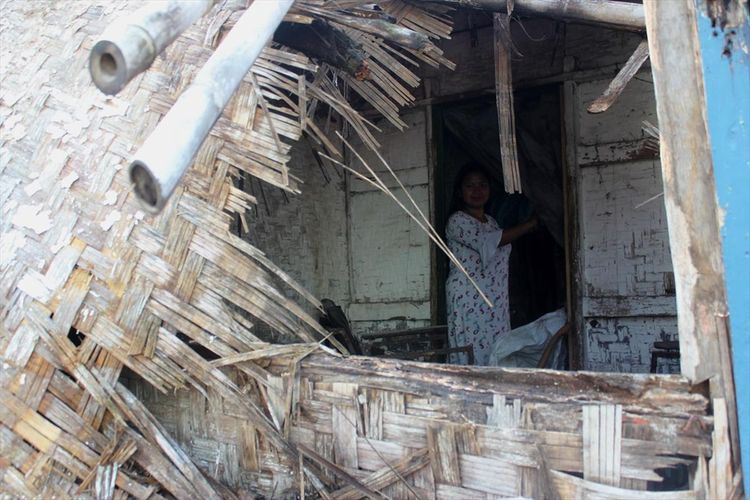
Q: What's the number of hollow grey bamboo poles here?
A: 2